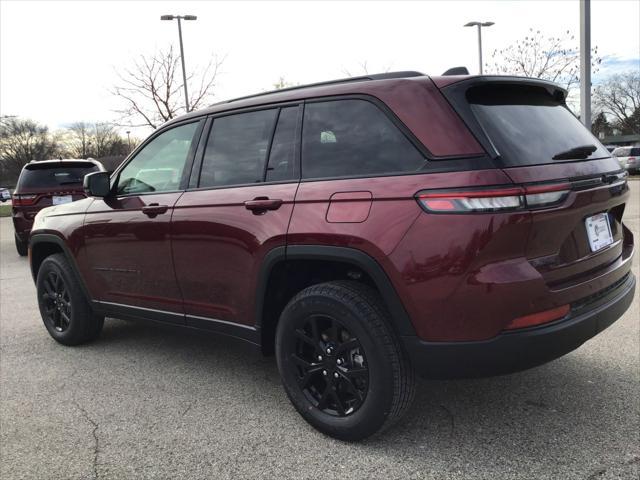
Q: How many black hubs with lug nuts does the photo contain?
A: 2